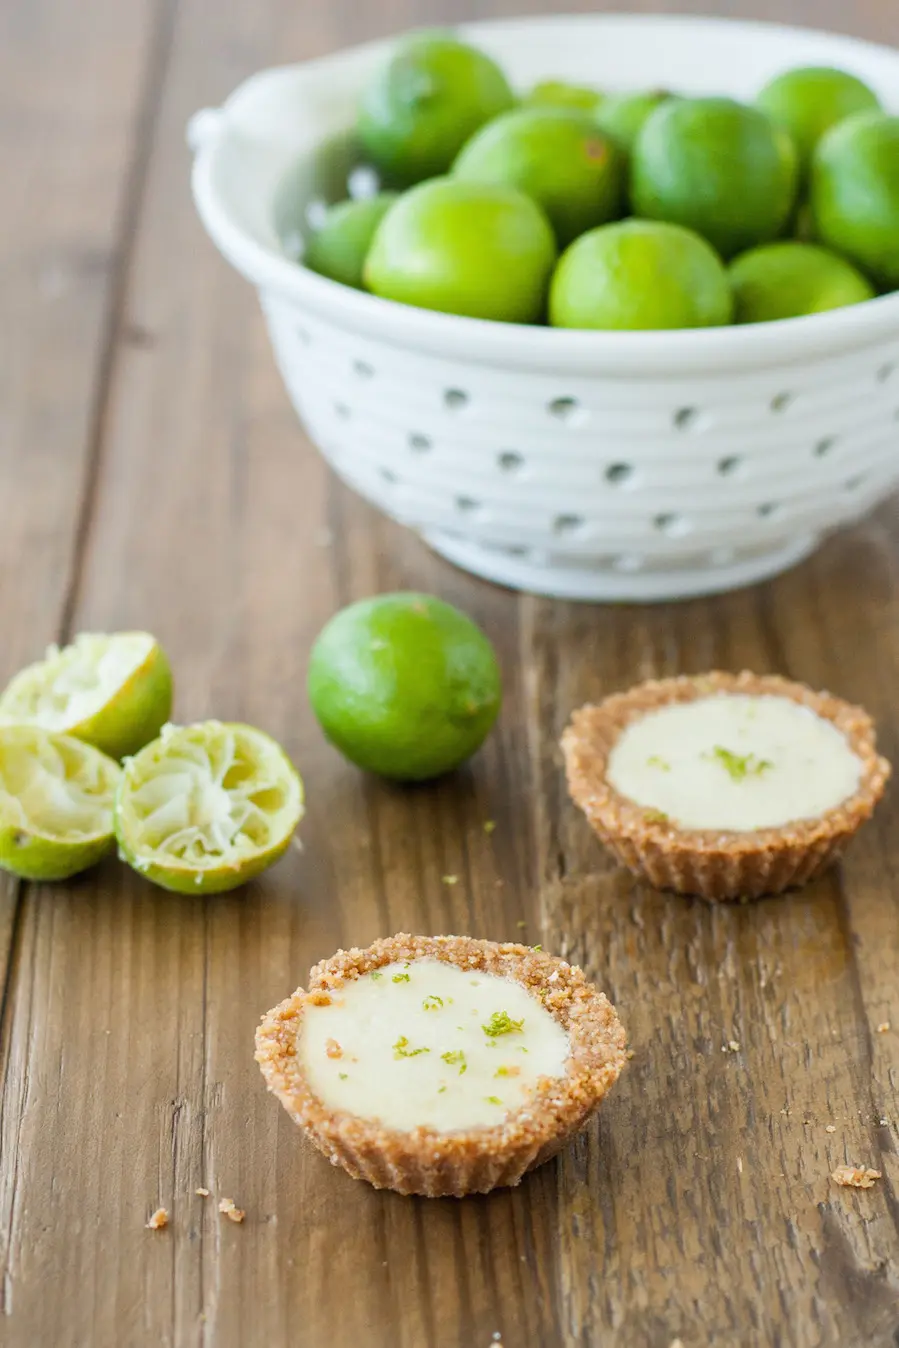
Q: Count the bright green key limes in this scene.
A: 12